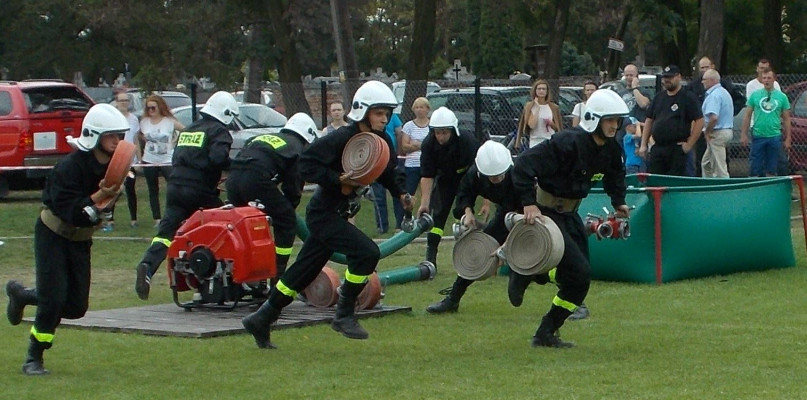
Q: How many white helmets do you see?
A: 7